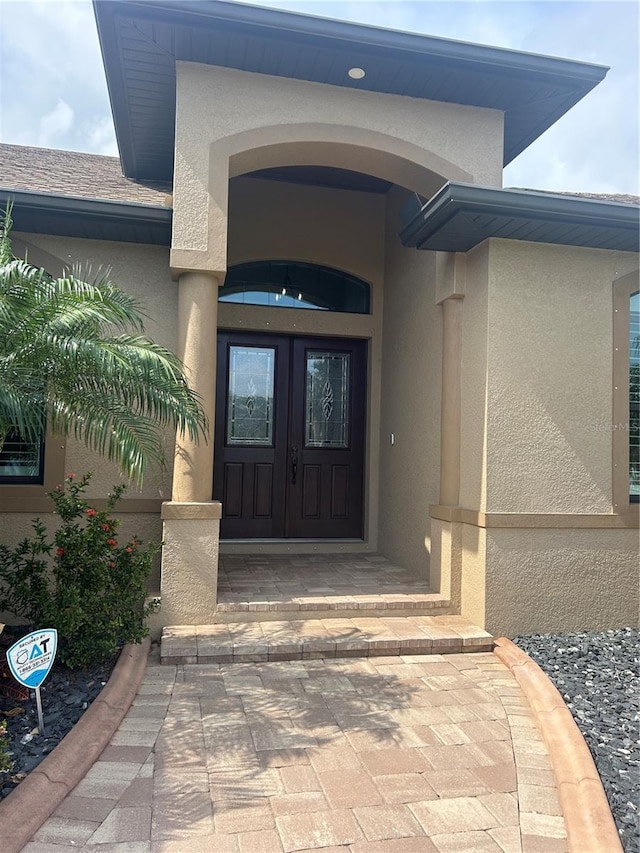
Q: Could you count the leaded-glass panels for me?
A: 2